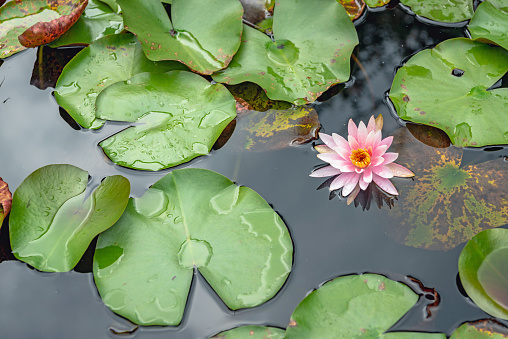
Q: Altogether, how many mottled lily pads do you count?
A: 2